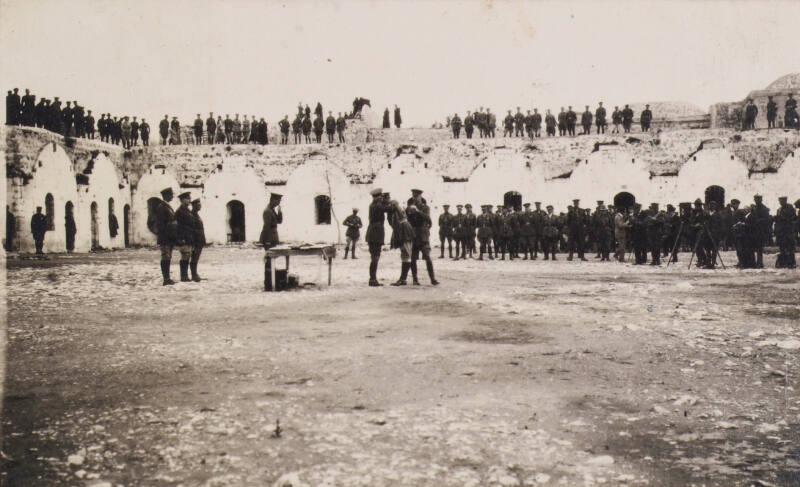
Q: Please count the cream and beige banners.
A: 0